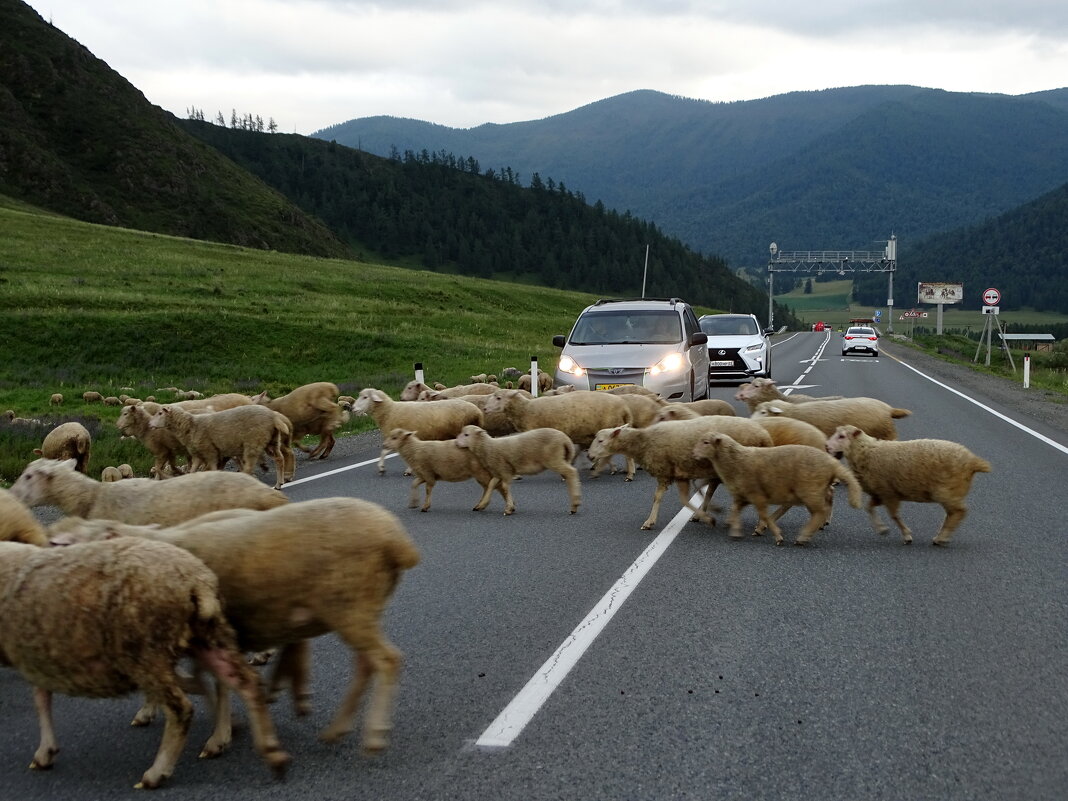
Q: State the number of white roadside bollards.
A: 3